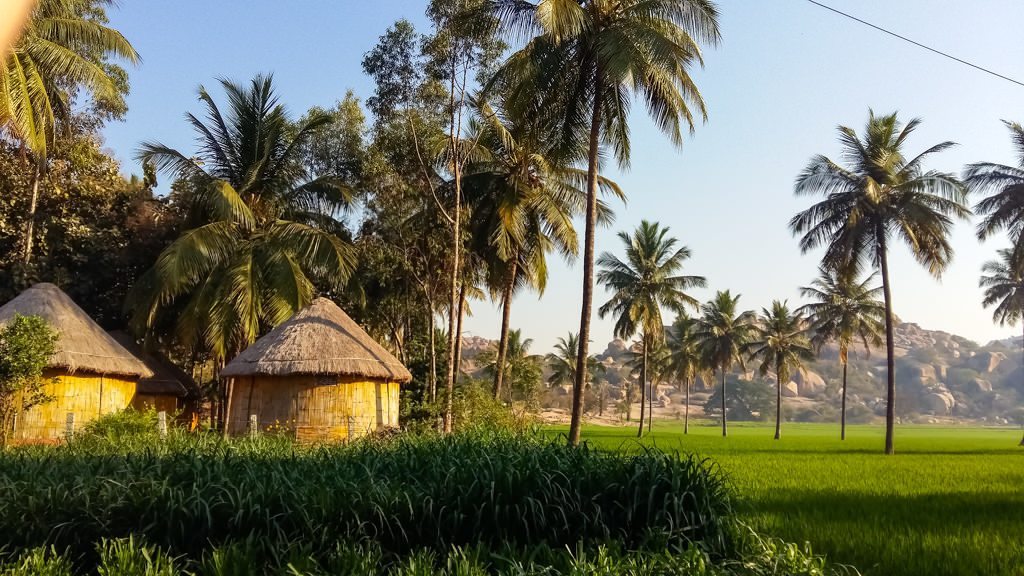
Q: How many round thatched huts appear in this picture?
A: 3